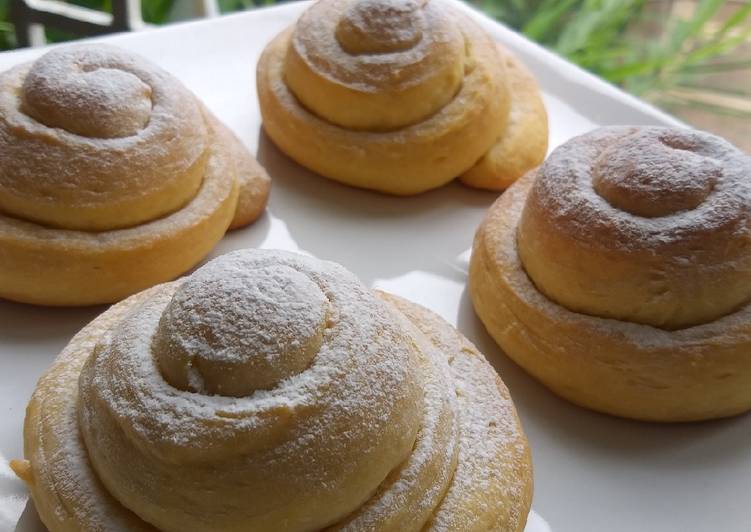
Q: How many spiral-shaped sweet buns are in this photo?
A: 4